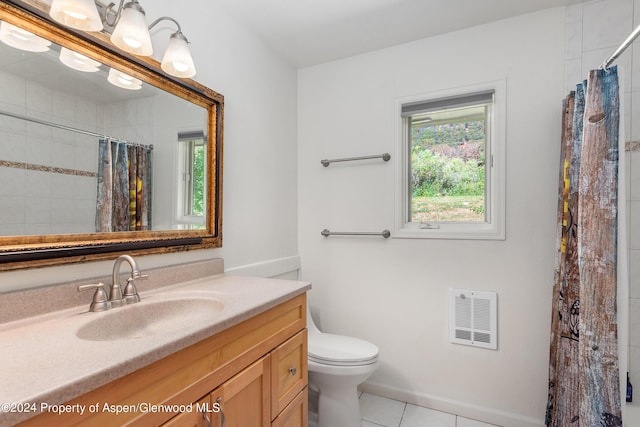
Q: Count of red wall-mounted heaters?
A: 0